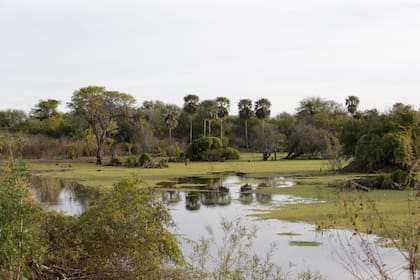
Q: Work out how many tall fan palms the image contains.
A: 8